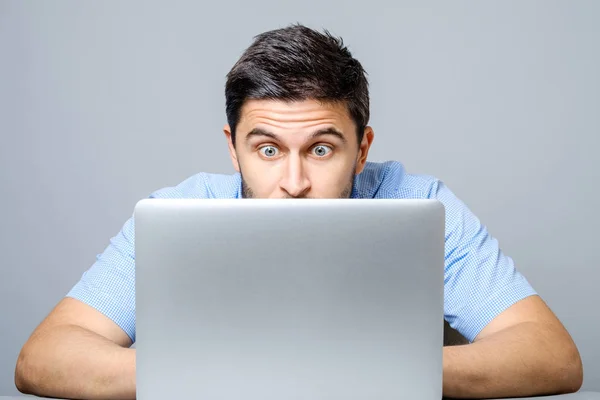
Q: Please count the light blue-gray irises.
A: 2